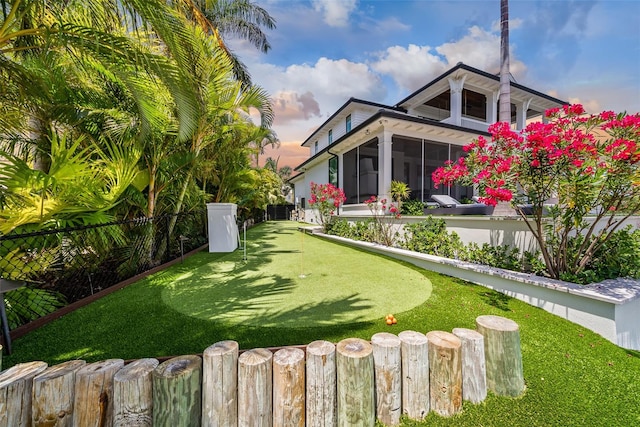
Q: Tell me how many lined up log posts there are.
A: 15